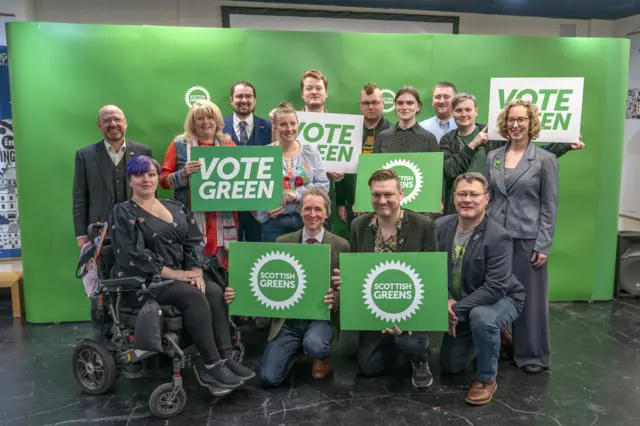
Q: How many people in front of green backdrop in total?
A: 14